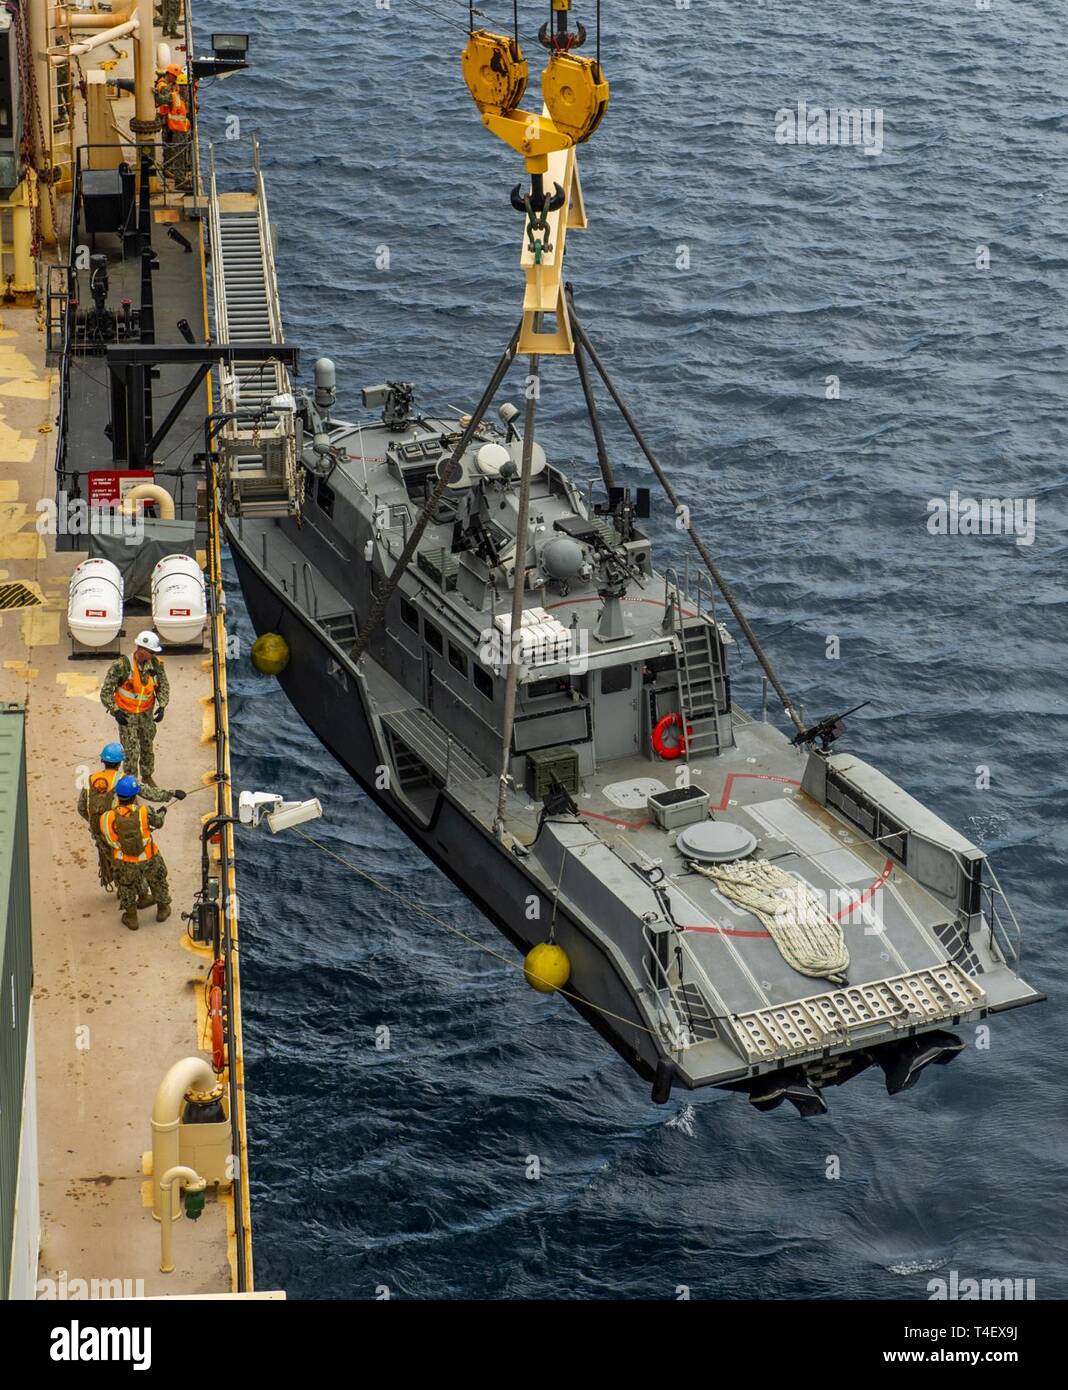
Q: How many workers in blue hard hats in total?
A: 2